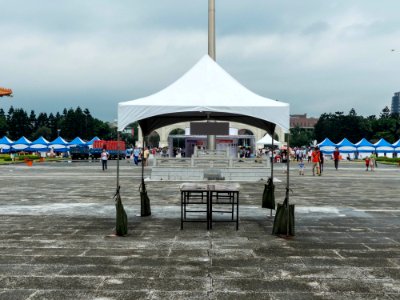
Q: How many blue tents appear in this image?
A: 11